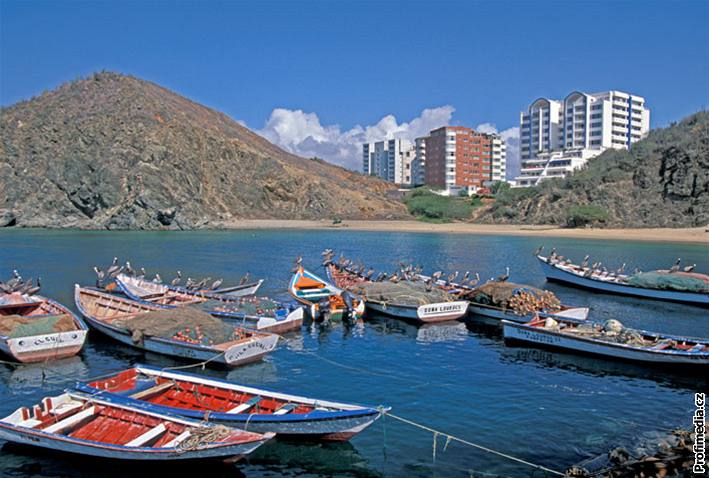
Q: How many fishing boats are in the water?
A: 11